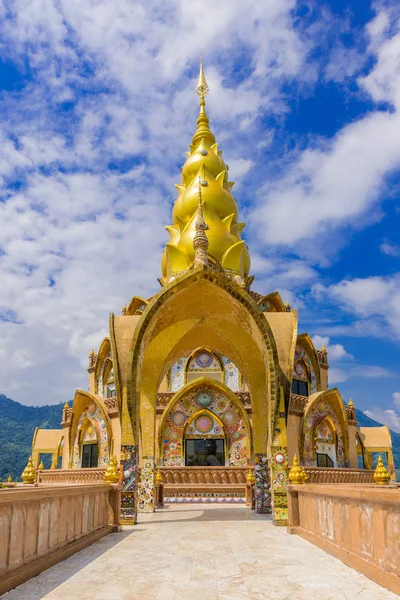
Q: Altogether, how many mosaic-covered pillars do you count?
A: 4